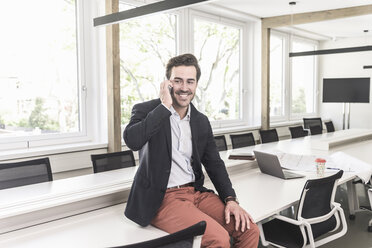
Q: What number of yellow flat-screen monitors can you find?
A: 0